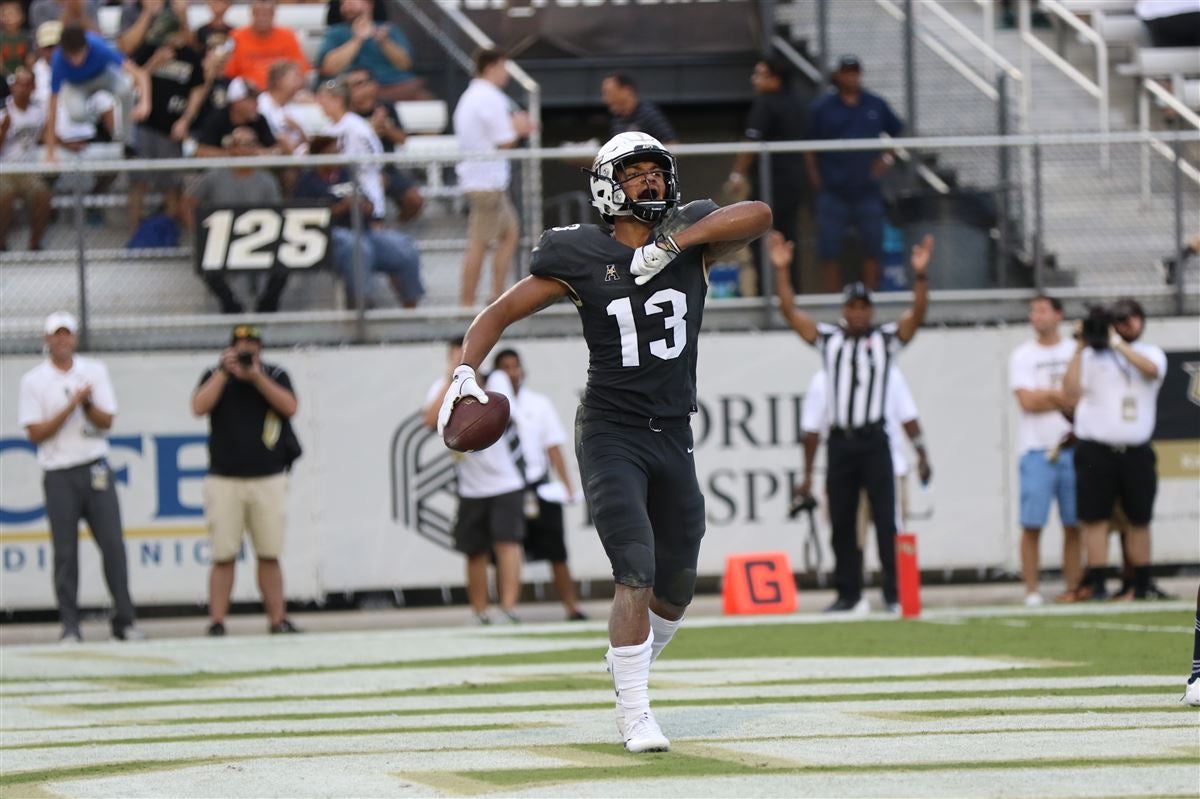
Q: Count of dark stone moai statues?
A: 0